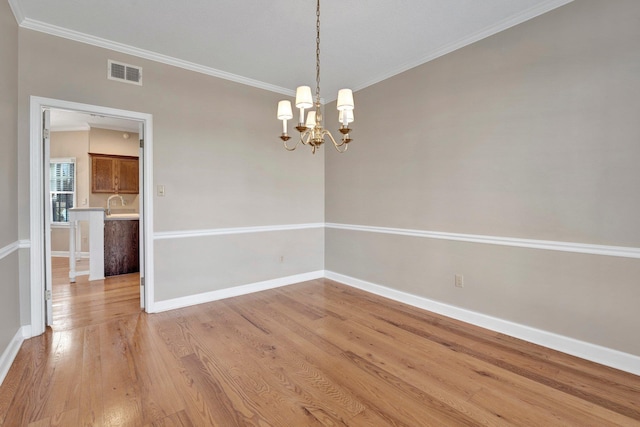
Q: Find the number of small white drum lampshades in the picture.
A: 5